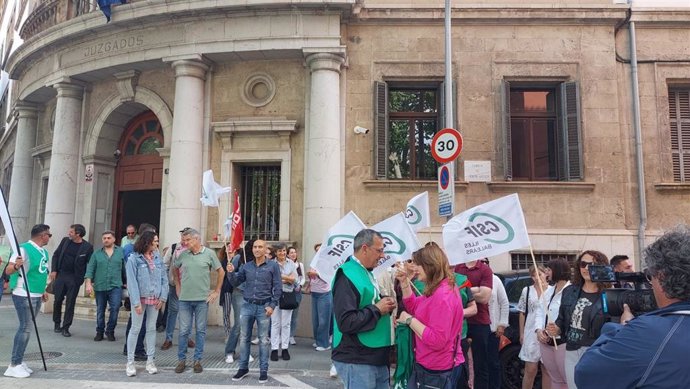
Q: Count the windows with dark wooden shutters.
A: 3